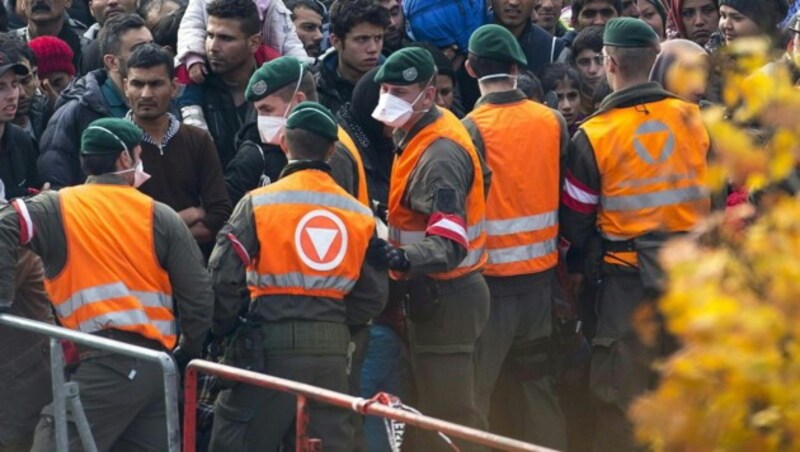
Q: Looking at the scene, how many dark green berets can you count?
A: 6